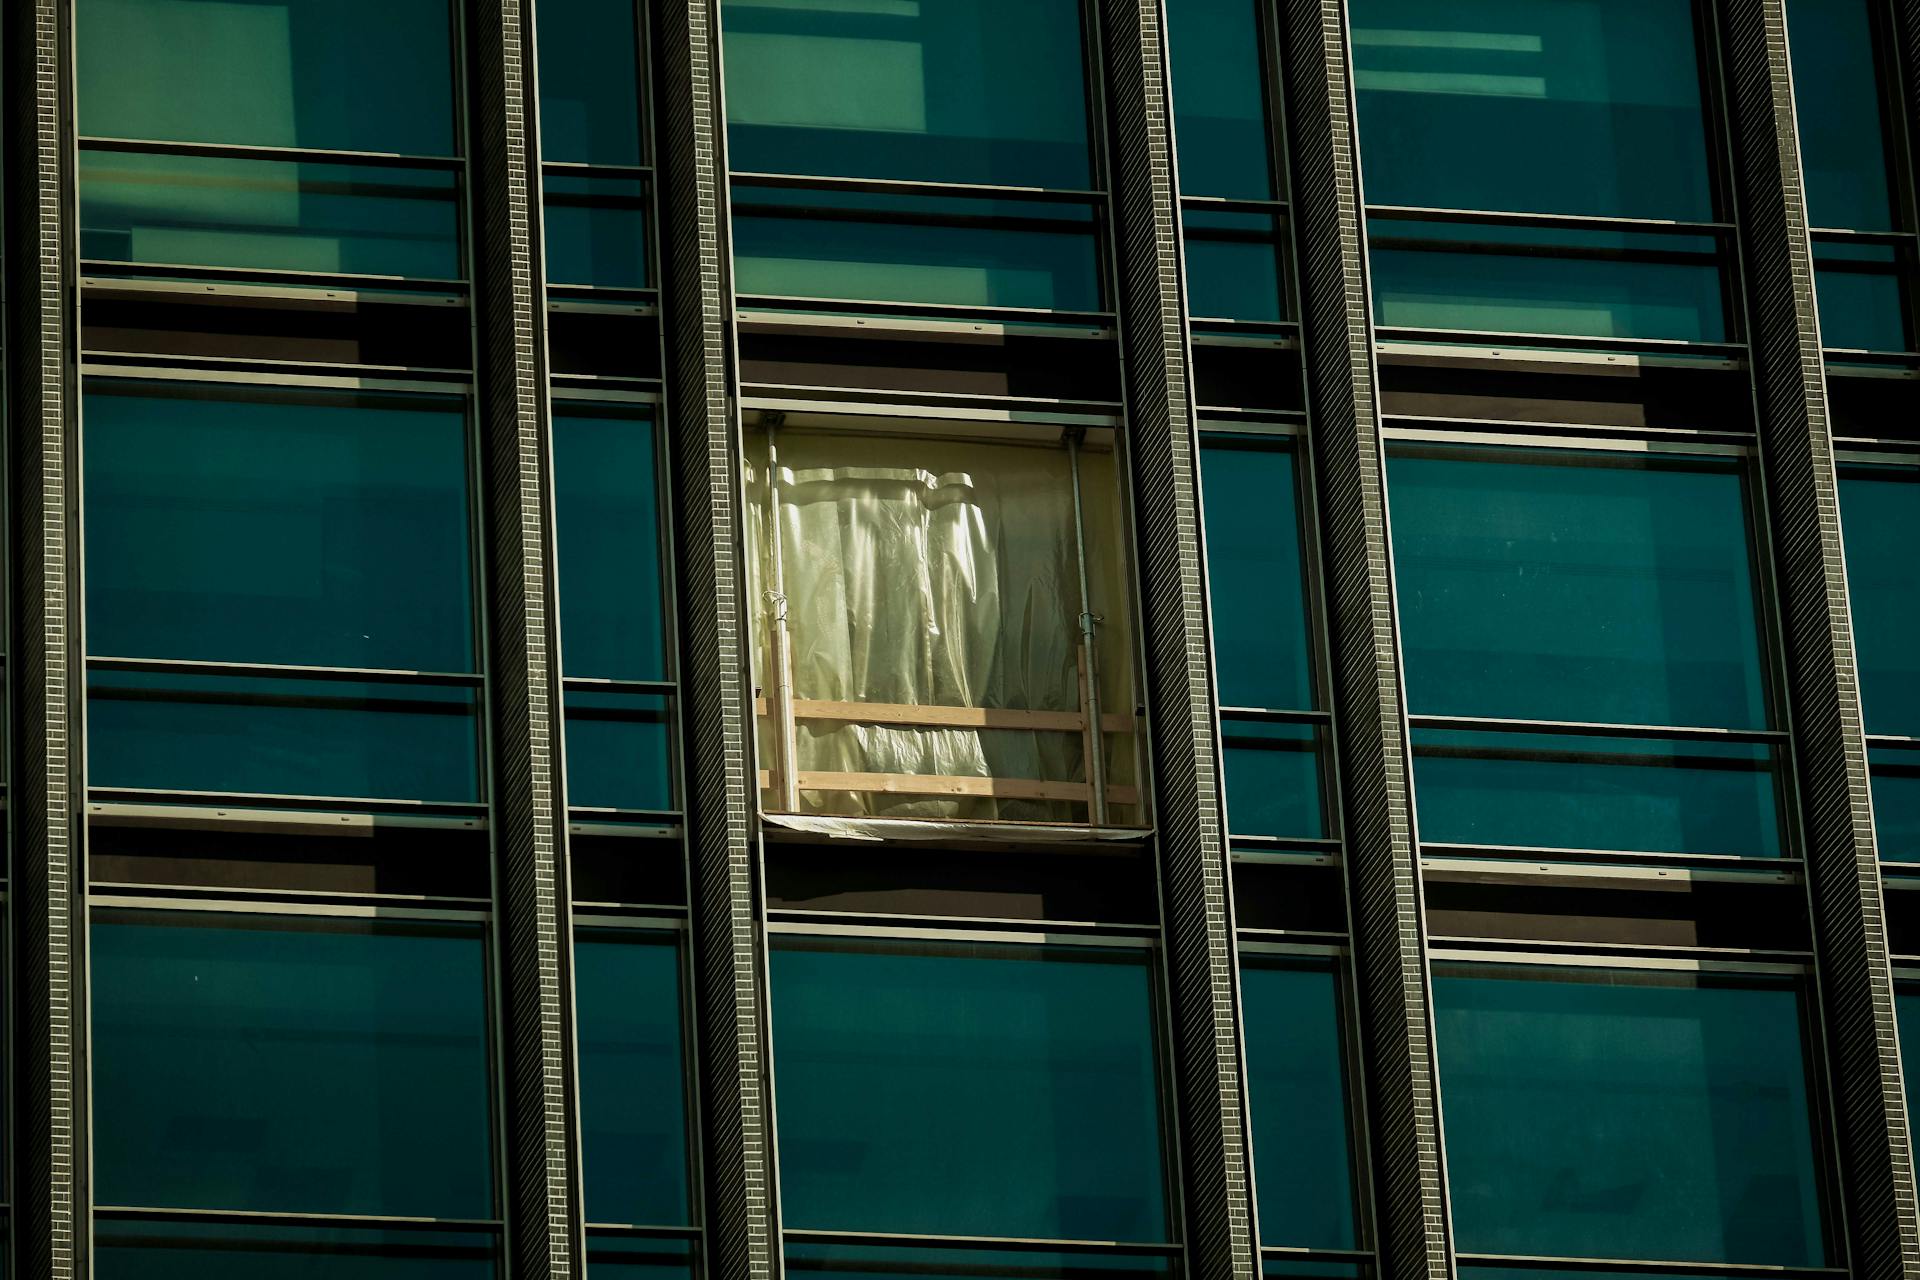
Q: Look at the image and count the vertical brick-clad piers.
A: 6